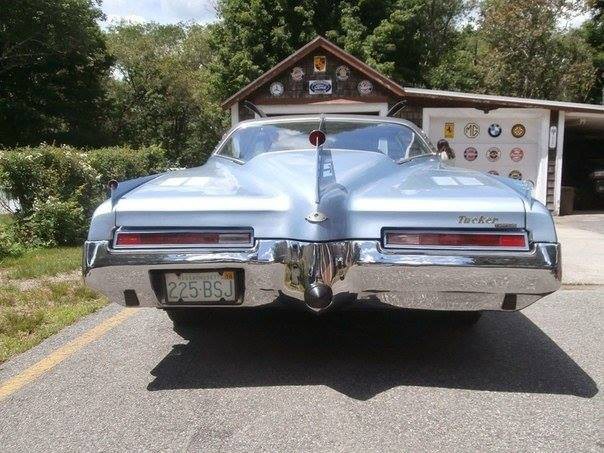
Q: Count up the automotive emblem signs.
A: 15